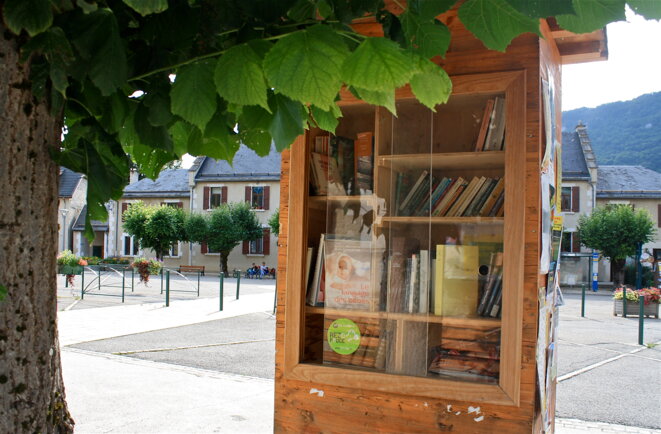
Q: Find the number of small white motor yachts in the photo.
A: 0